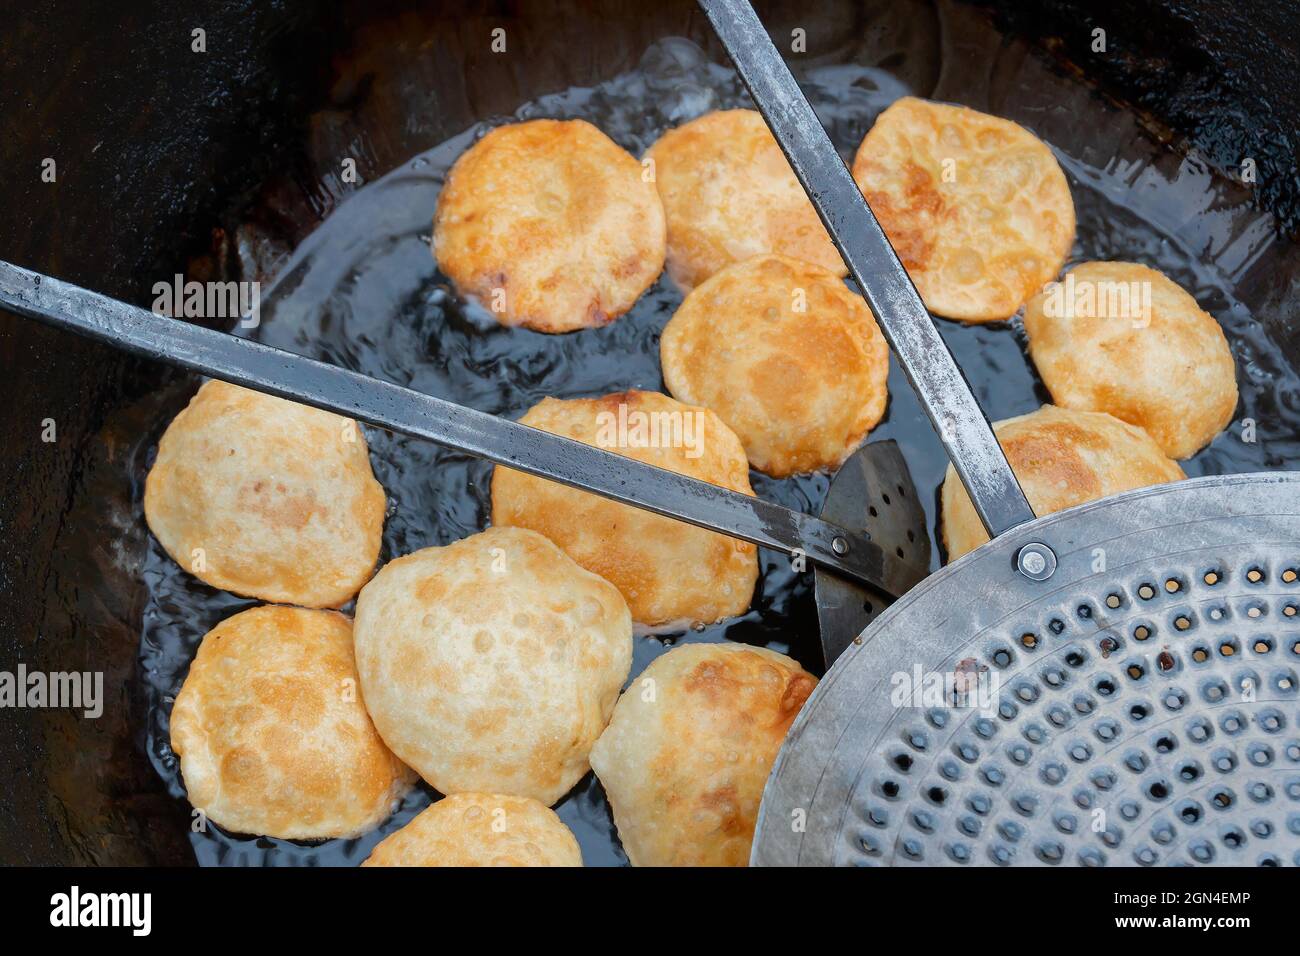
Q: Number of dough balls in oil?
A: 12